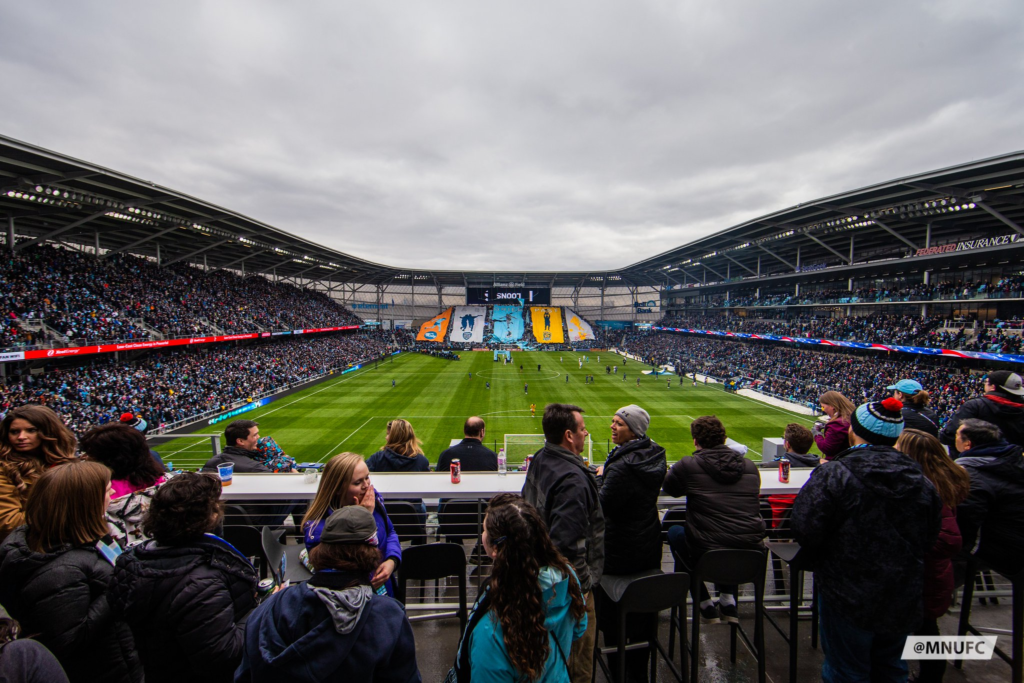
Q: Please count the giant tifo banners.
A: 5